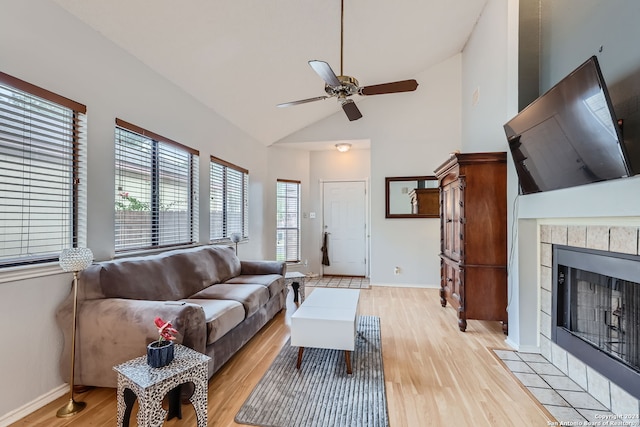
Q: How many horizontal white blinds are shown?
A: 4